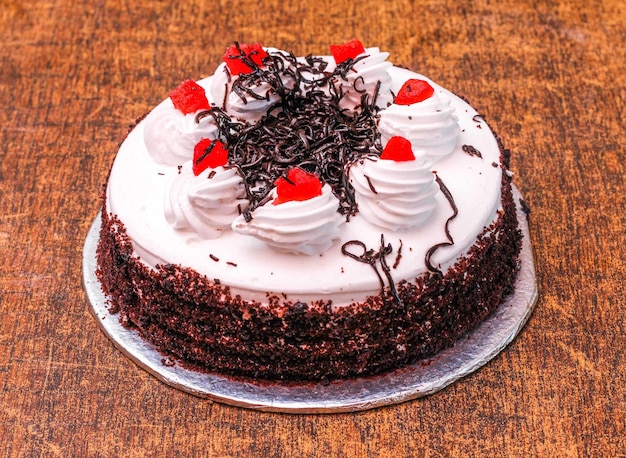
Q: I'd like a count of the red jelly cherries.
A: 7